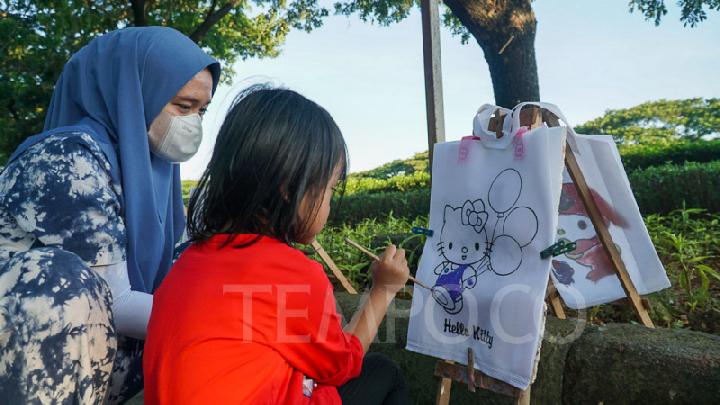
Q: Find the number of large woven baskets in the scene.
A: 0